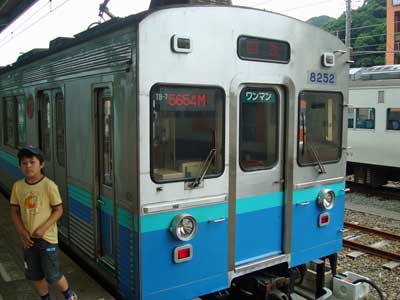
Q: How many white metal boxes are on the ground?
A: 1